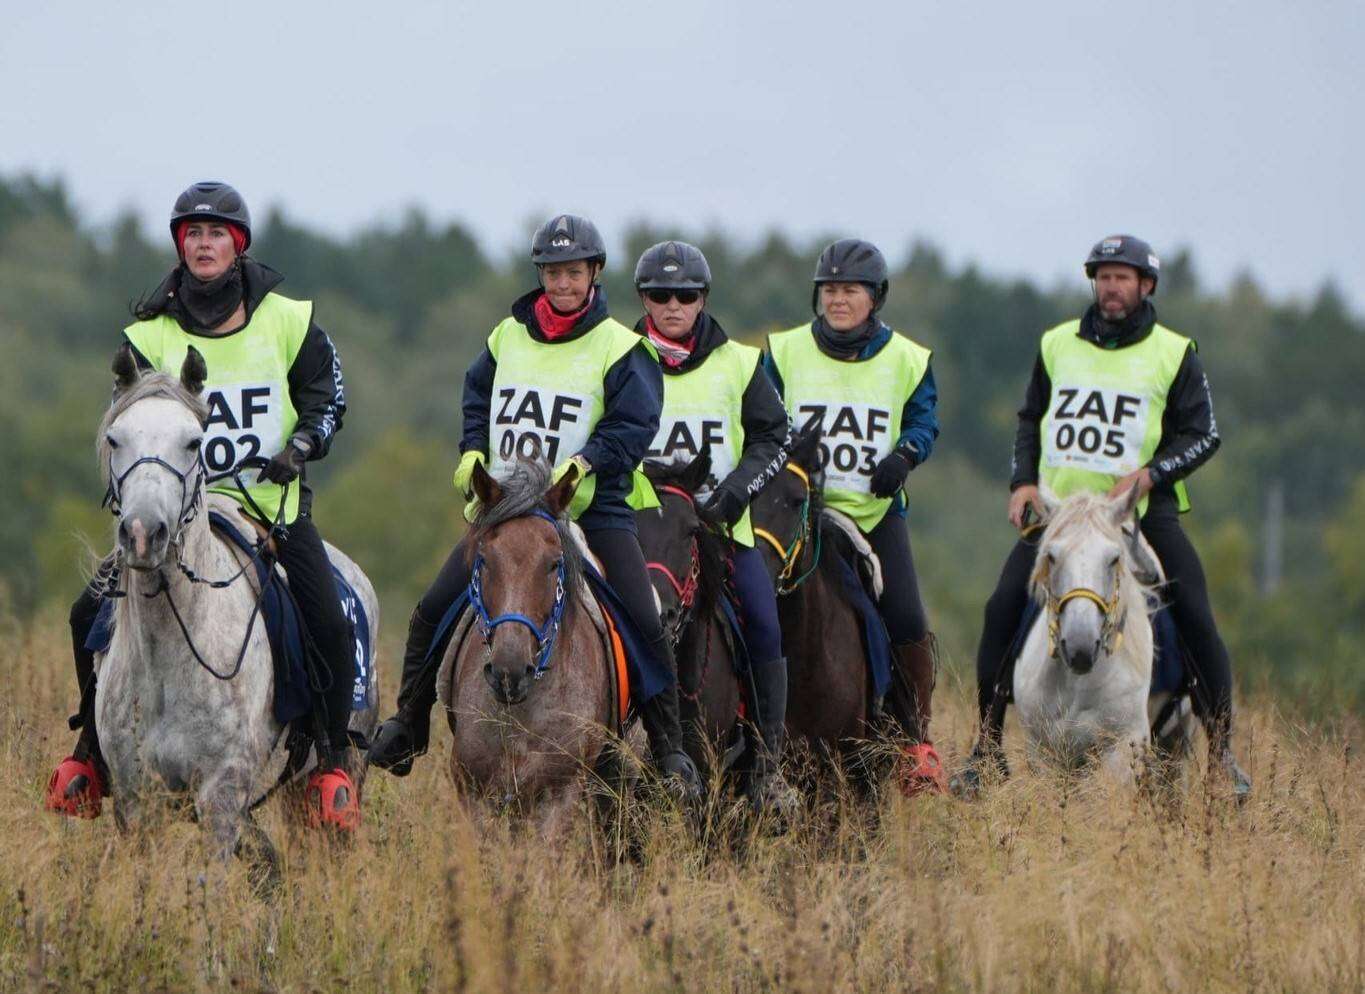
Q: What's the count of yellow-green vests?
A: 5